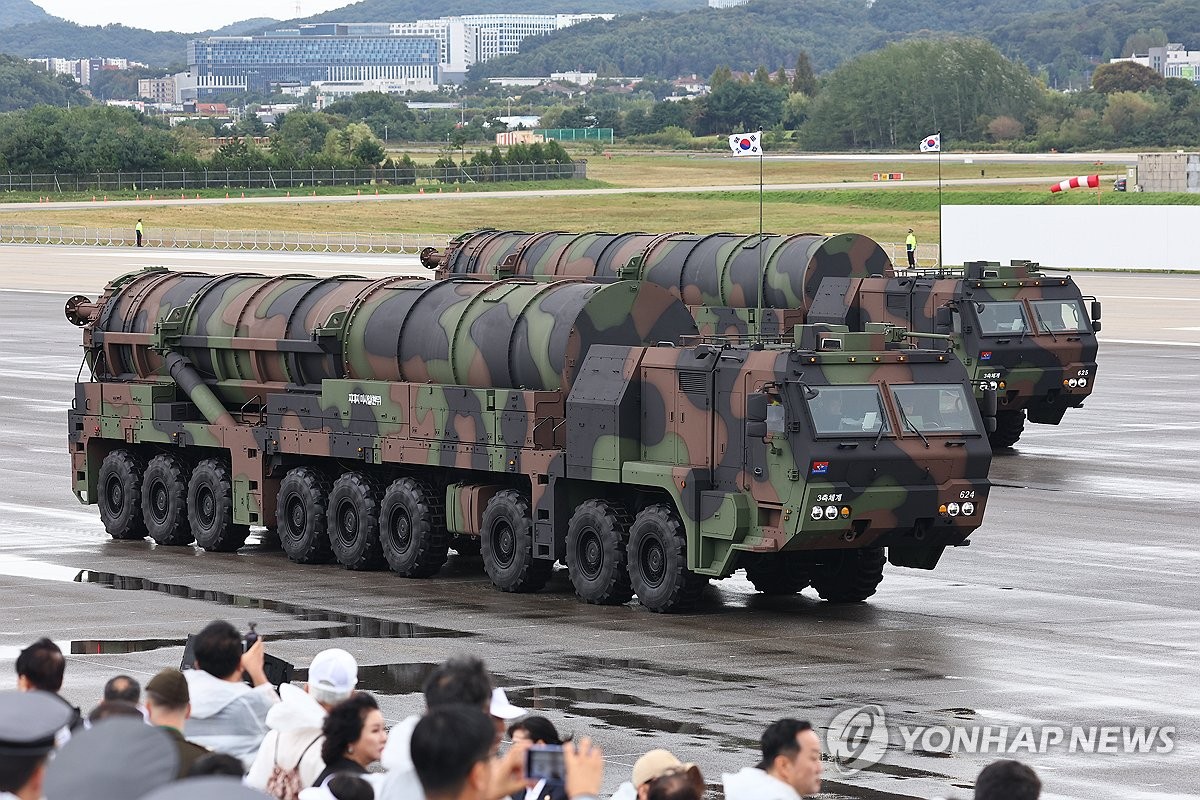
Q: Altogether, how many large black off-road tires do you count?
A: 12